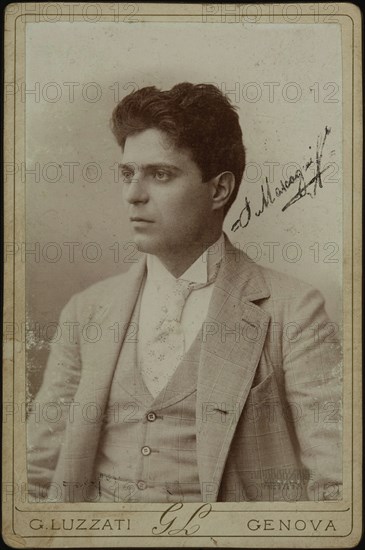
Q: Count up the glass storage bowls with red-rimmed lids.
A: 0